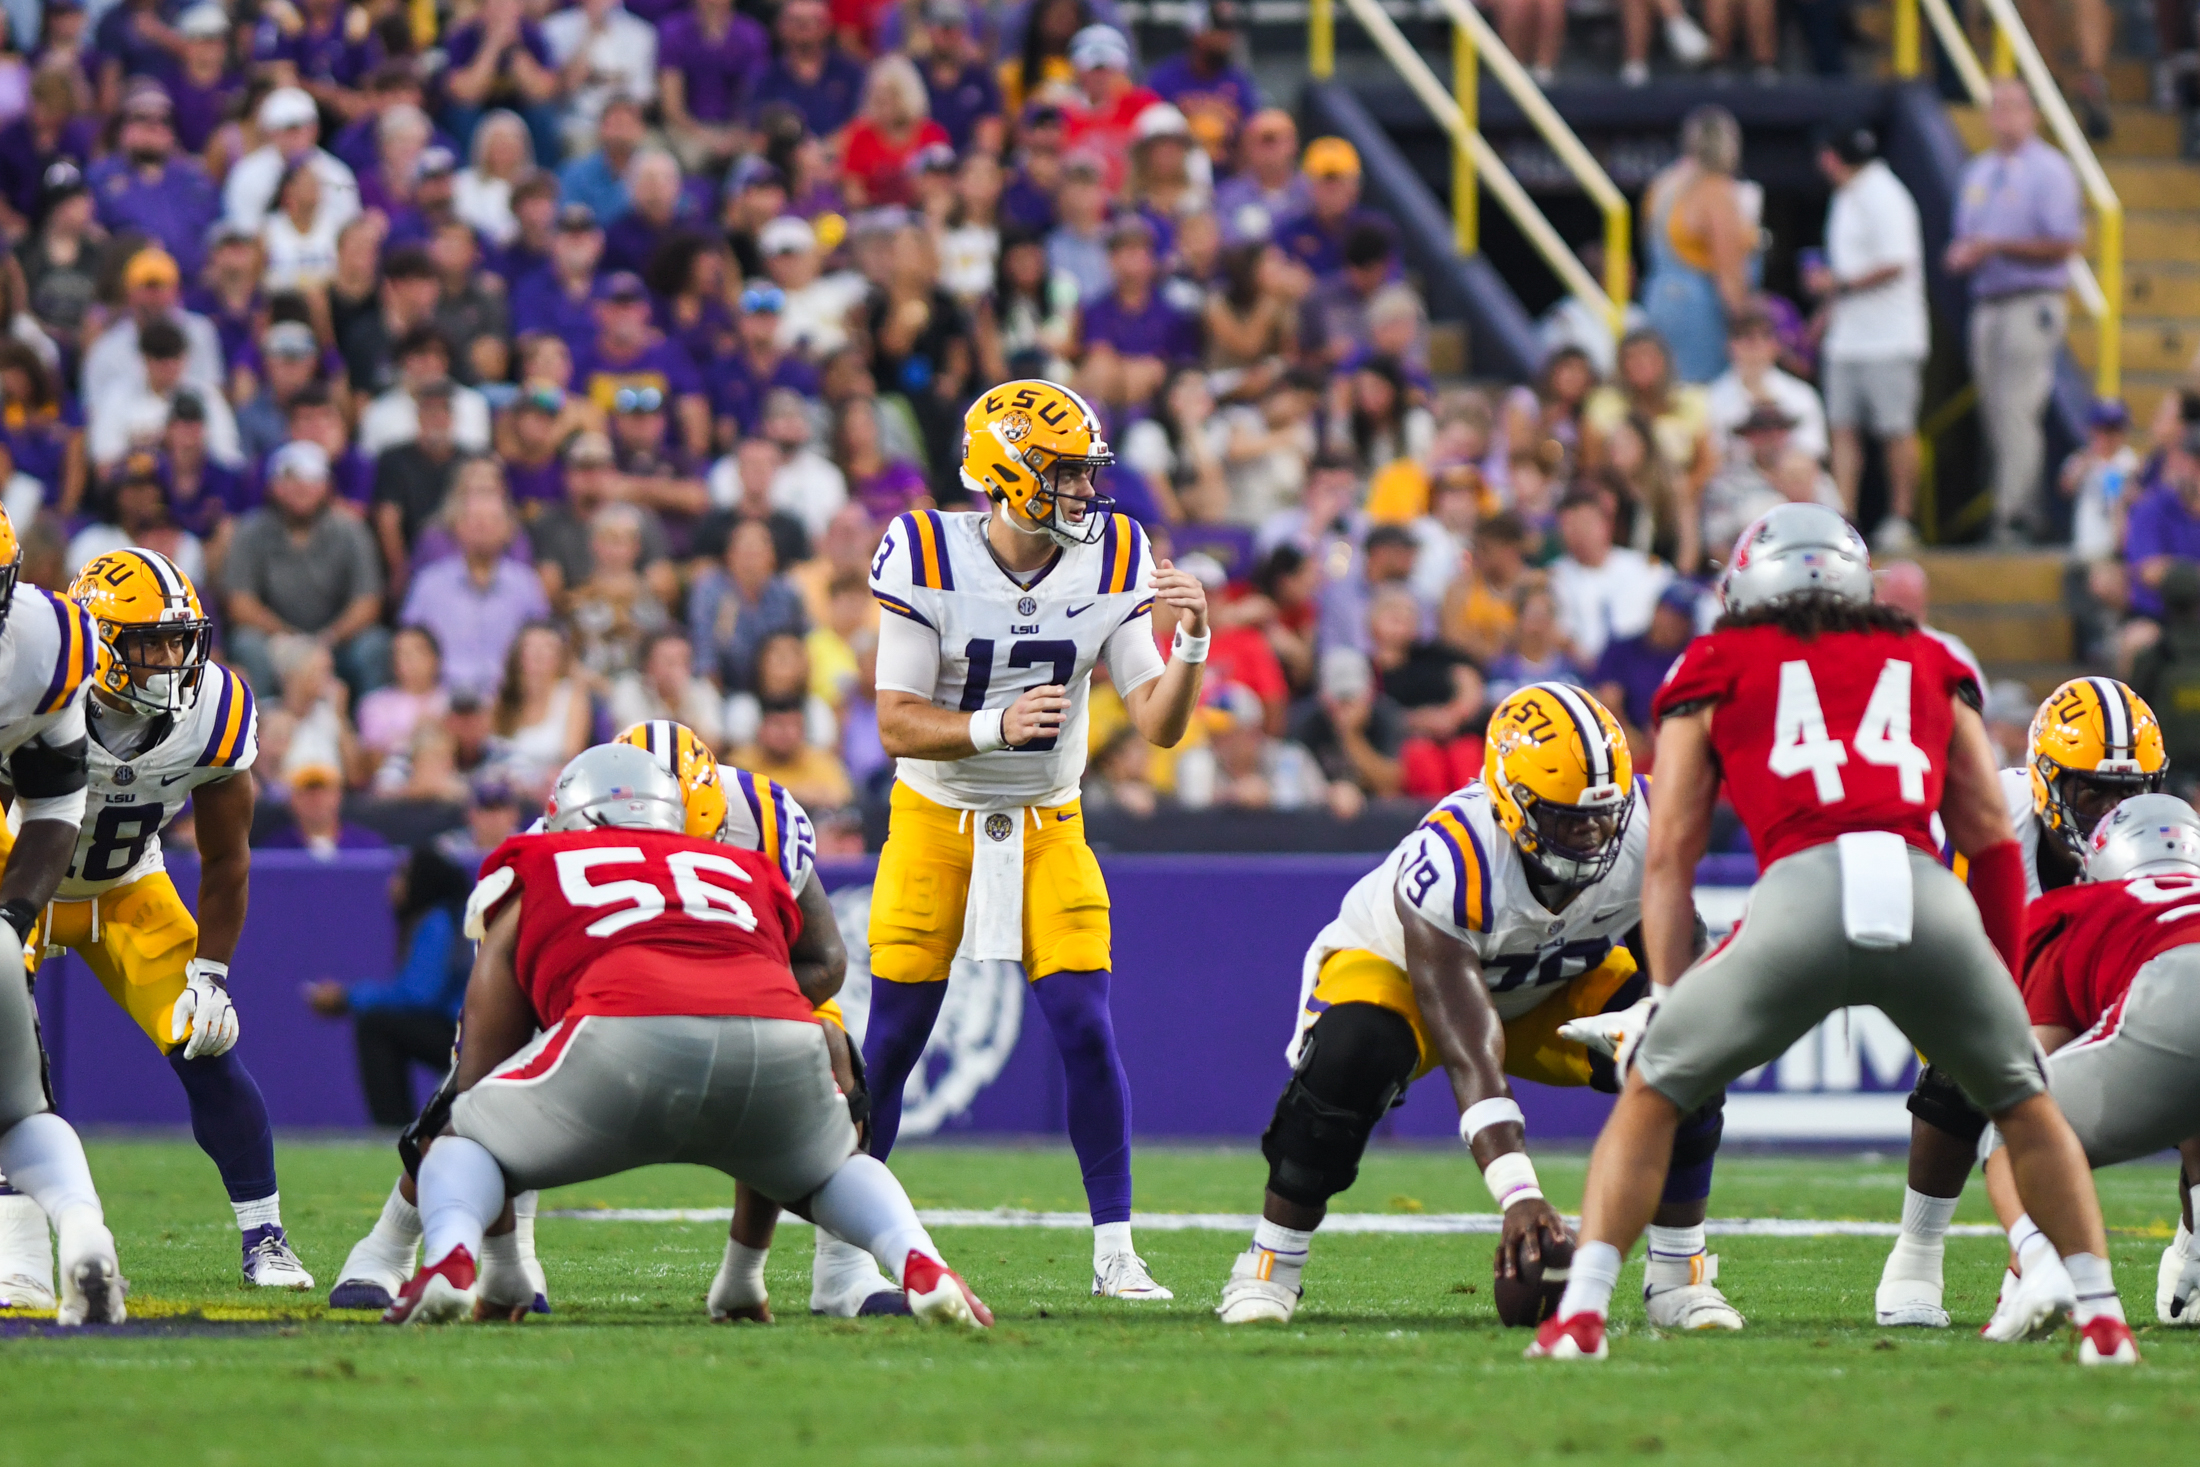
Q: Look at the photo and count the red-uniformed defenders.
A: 3